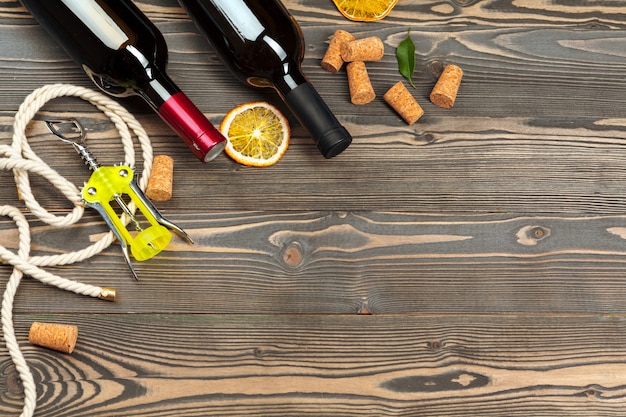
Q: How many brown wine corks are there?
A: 7